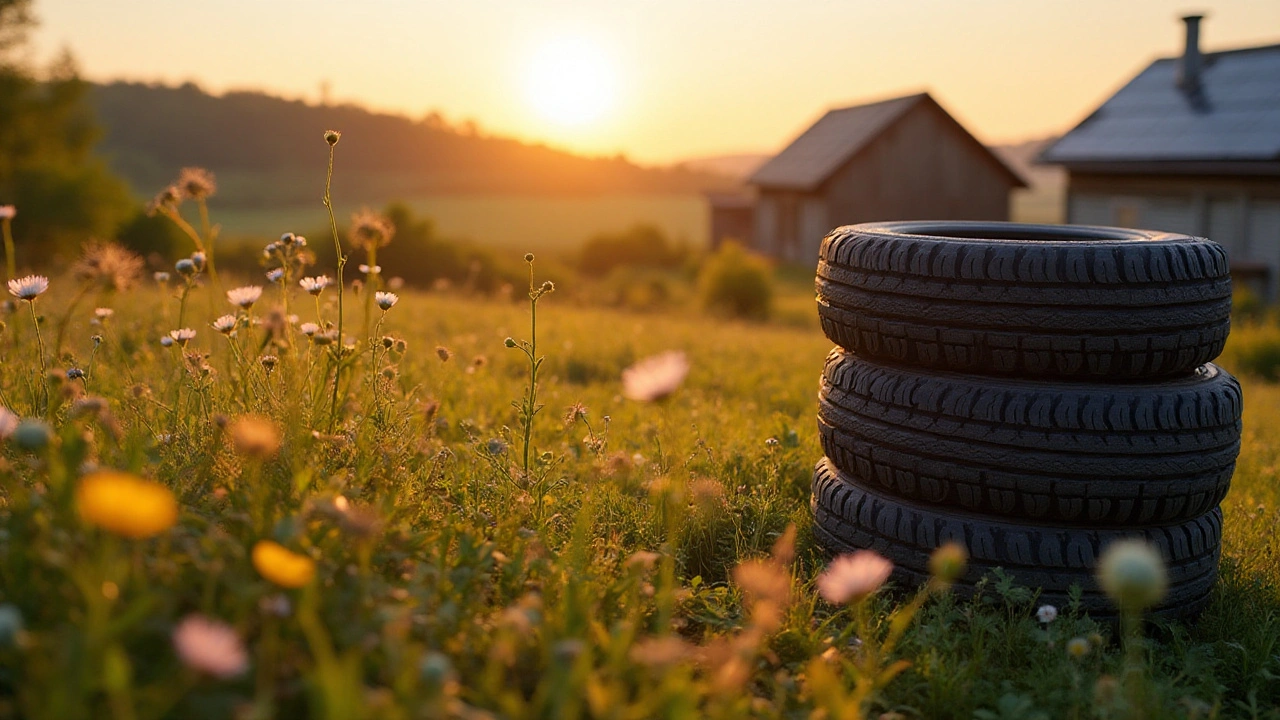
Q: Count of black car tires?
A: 3